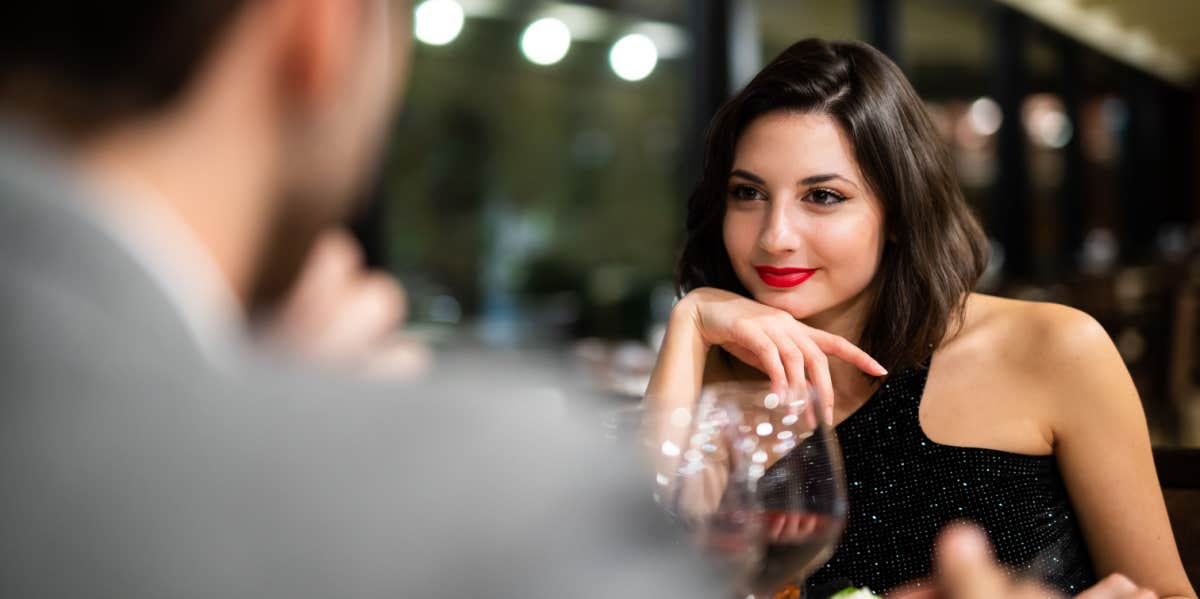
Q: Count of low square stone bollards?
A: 0